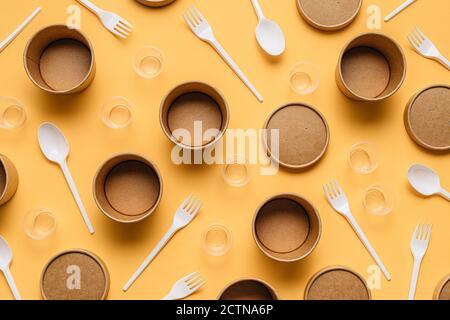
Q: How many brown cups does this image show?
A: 7